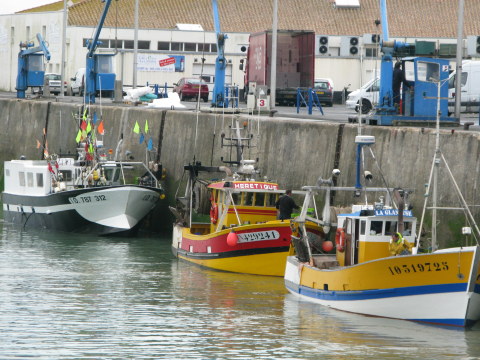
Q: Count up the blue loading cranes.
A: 4